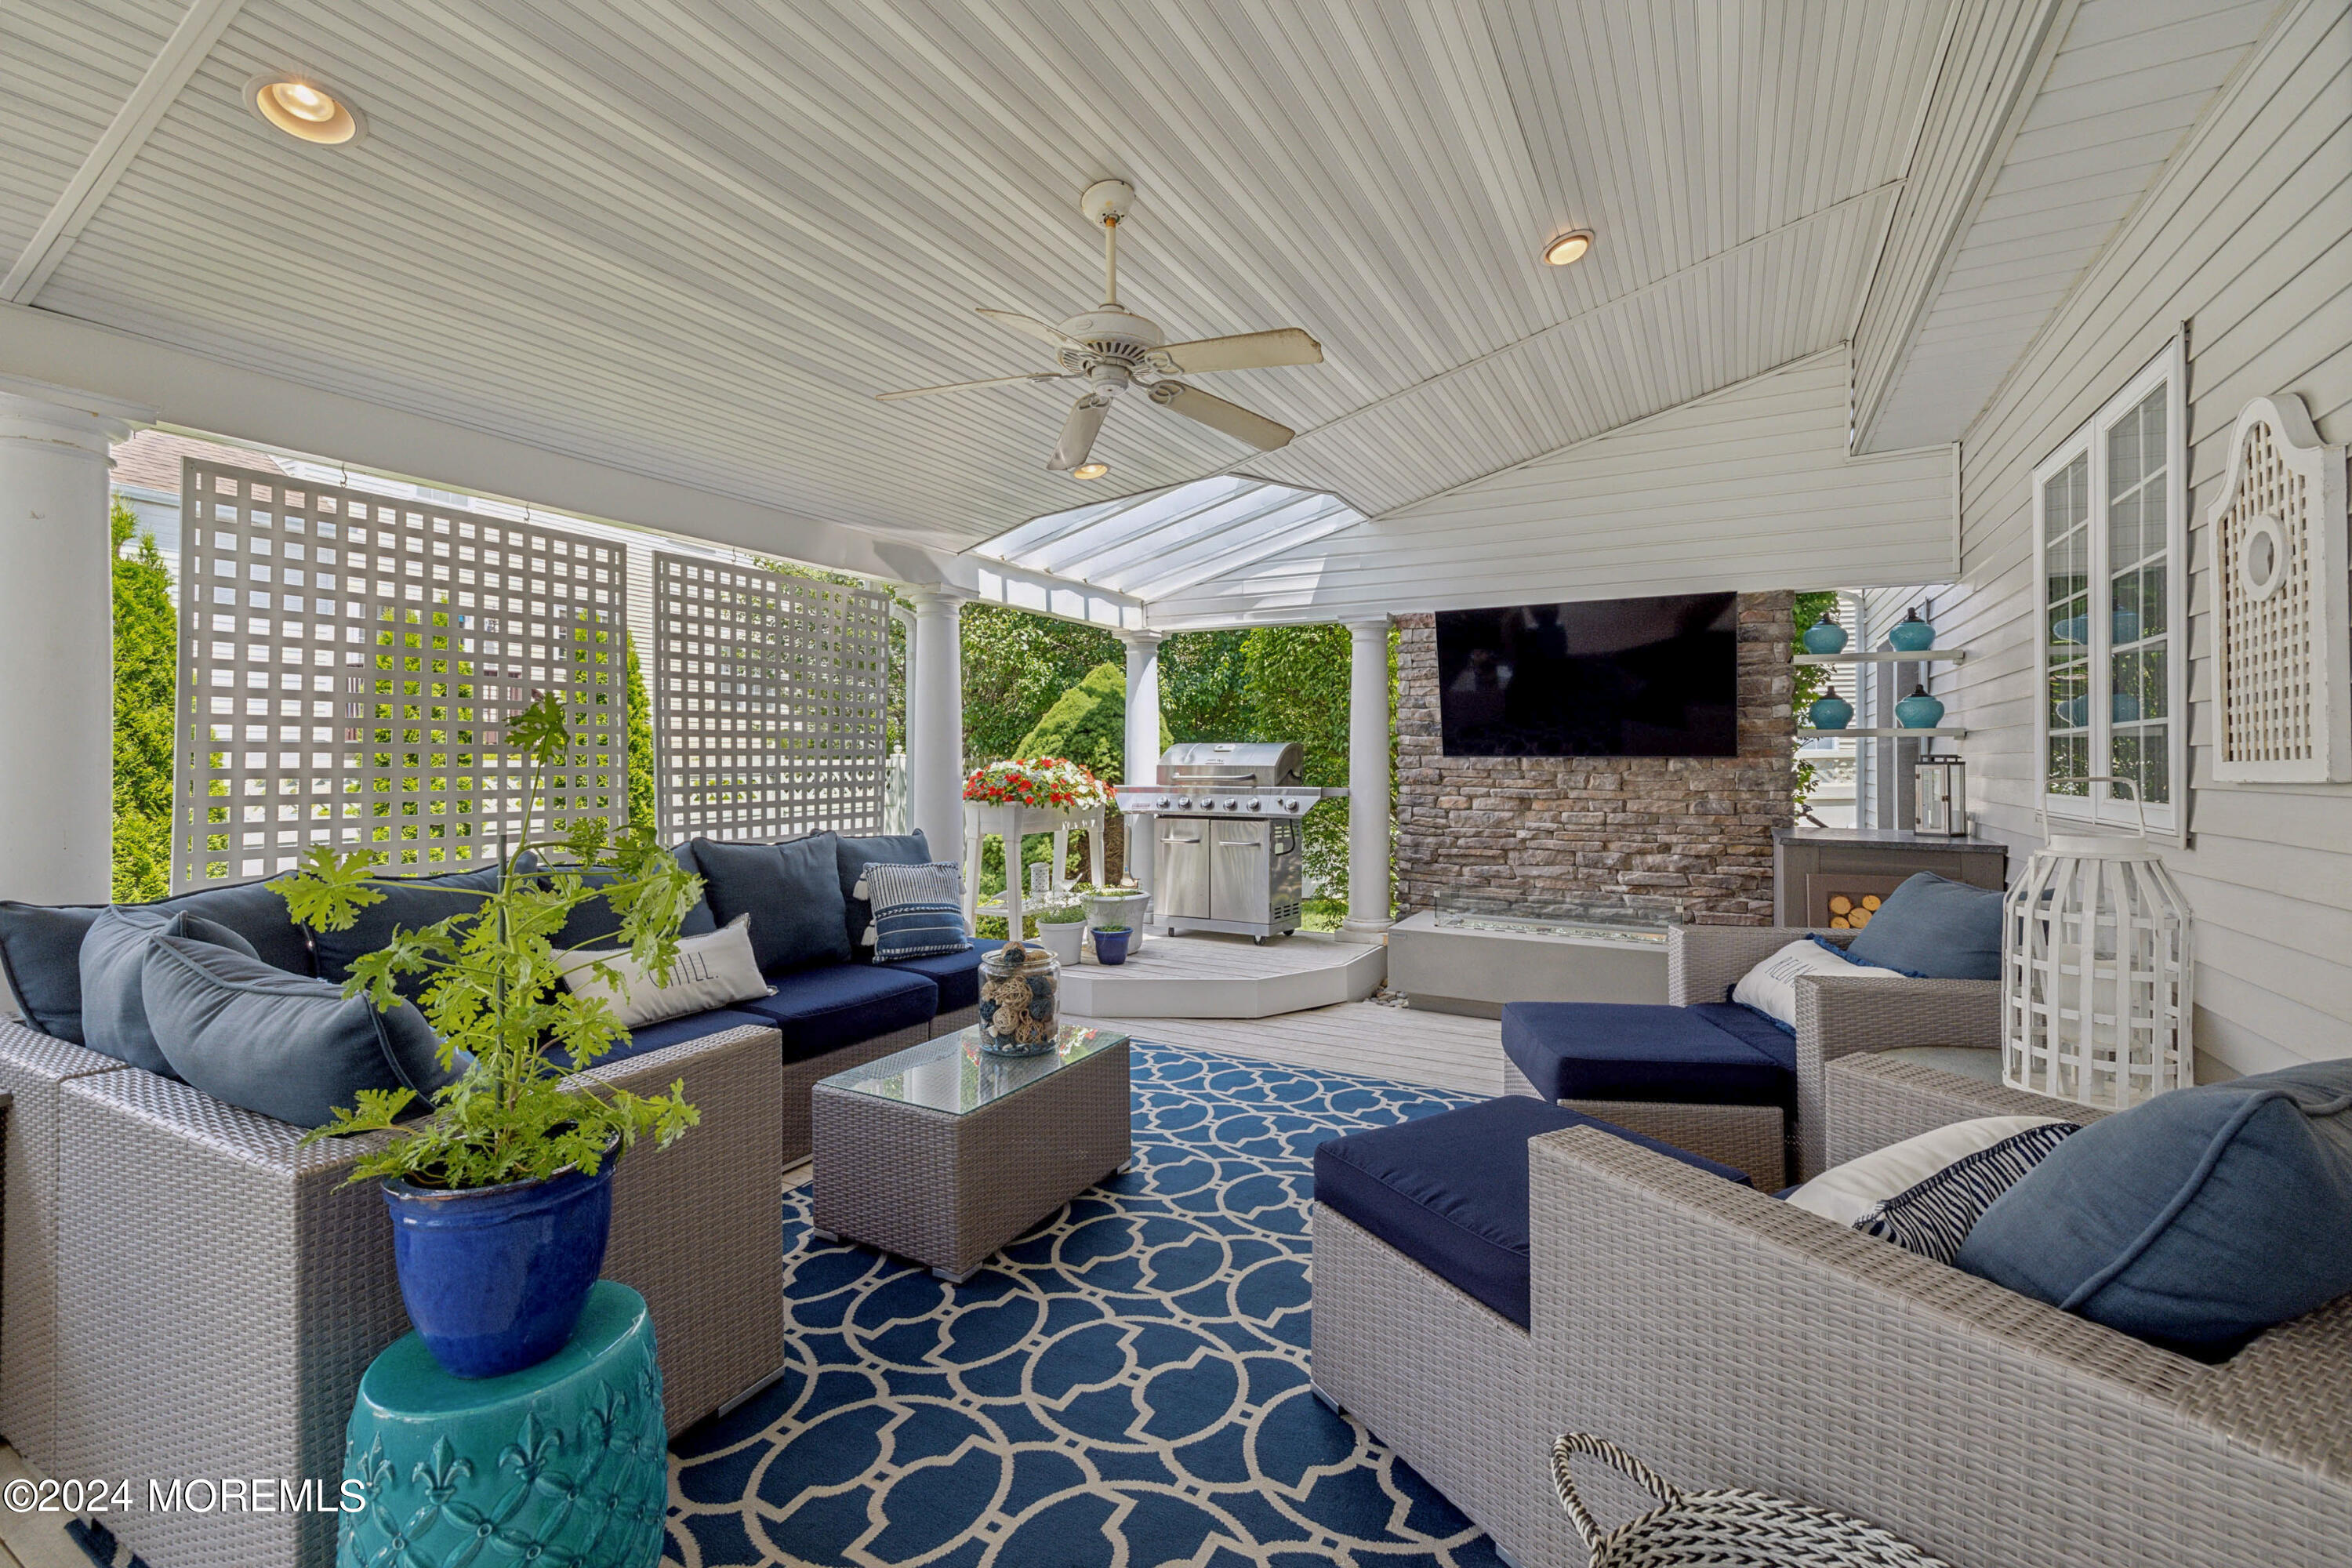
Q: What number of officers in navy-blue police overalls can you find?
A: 0